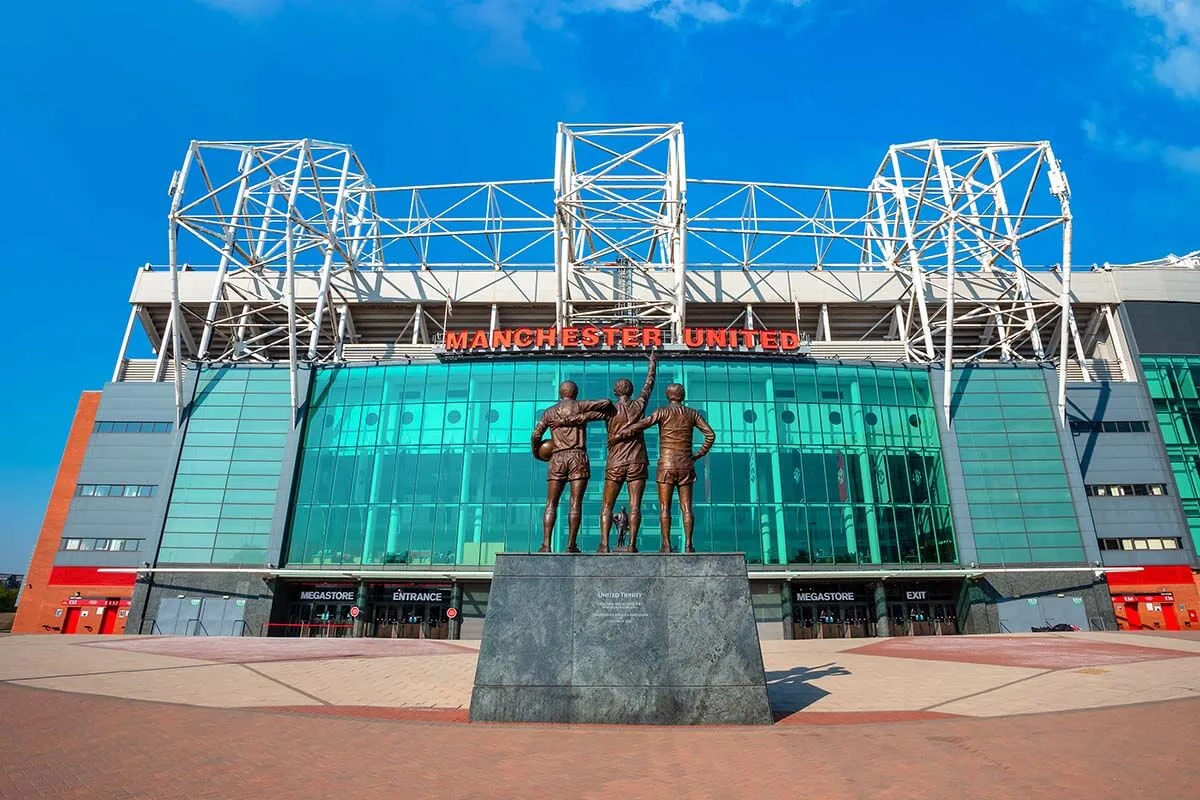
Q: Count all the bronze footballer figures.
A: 3